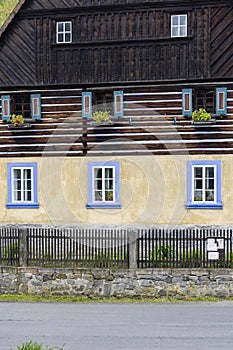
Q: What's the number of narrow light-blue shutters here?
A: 6